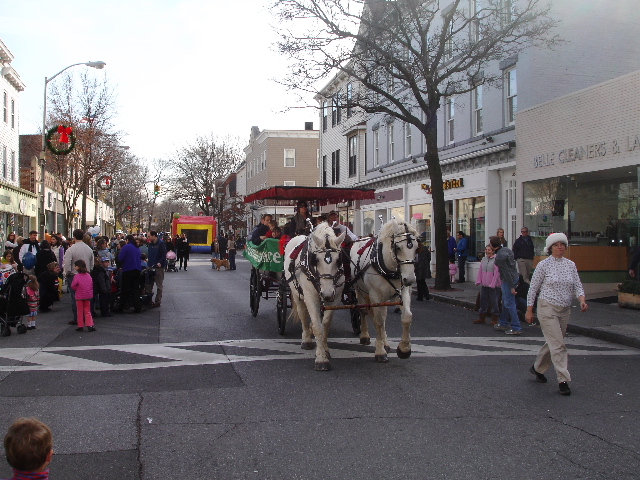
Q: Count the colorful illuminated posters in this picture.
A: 0